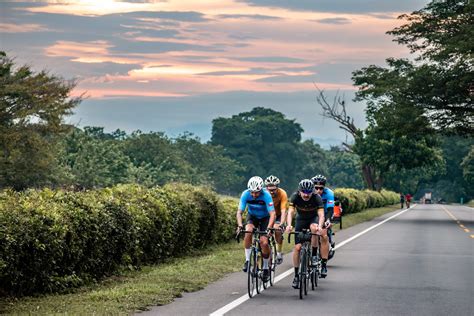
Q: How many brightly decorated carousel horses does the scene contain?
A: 0